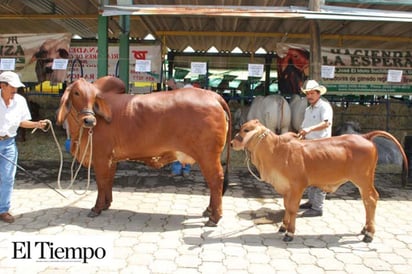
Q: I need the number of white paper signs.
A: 7